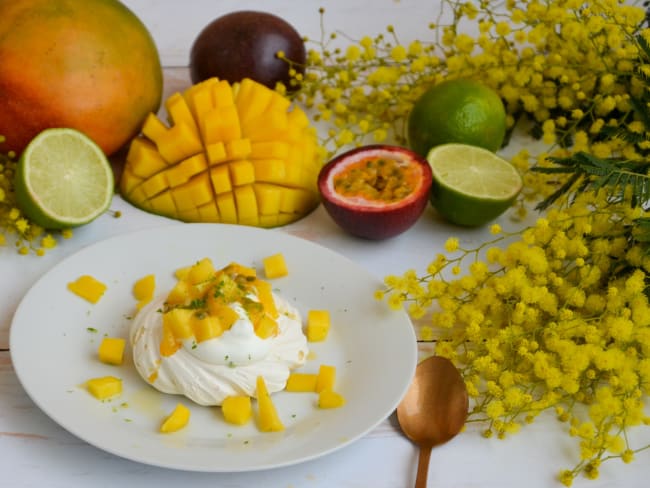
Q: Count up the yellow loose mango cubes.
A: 12